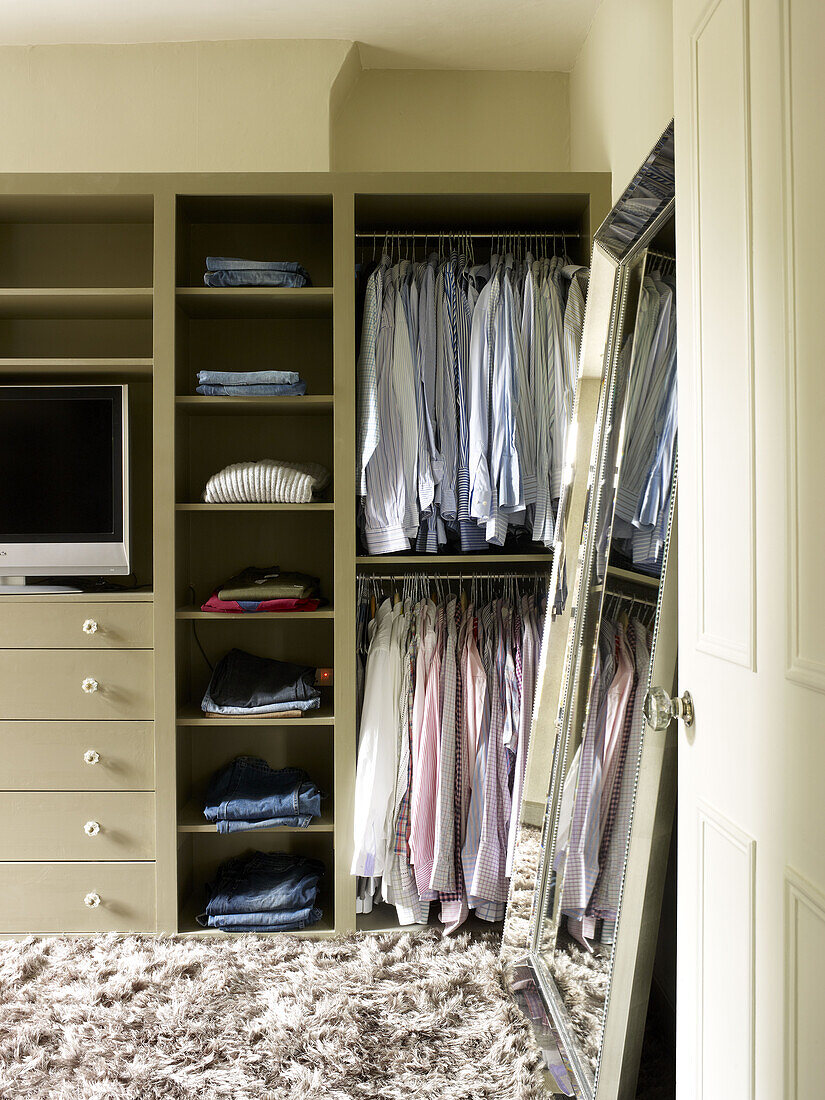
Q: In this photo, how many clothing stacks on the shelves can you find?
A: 7